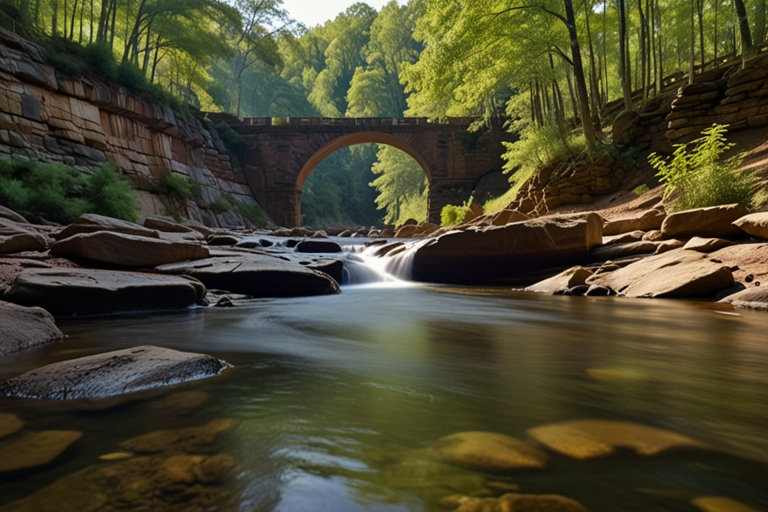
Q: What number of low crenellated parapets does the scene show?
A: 1